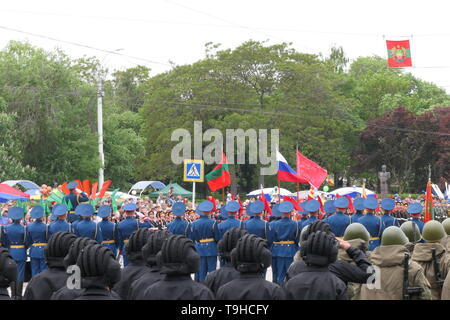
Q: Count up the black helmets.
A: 11